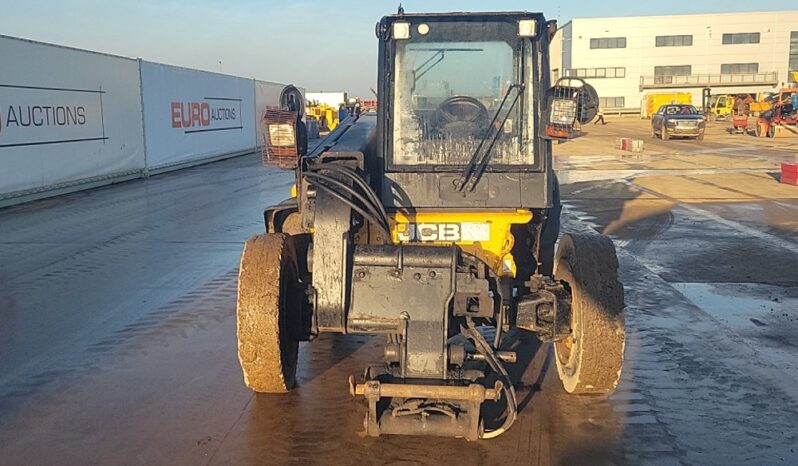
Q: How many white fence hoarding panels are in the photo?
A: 3